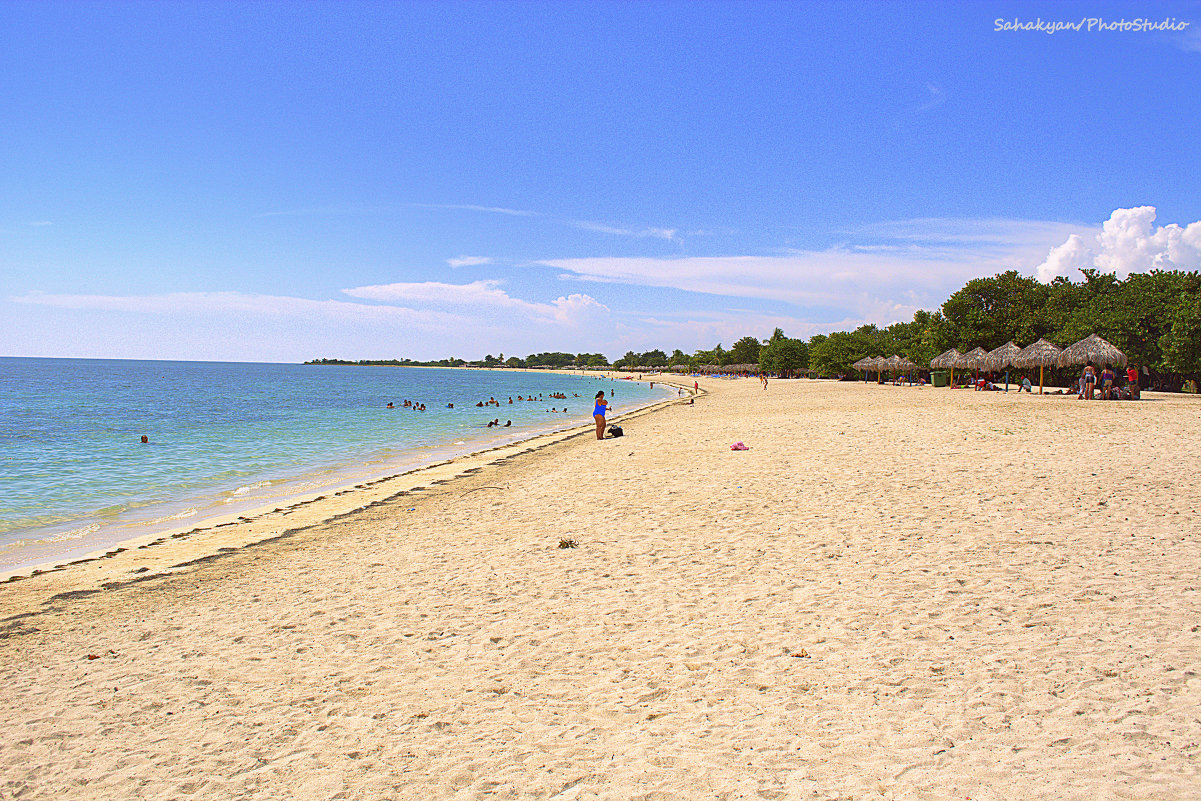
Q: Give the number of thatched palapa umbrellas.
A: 9